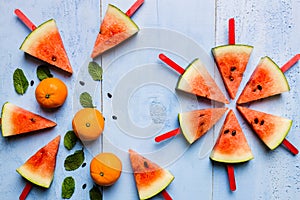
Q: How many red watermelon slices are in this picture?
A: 11